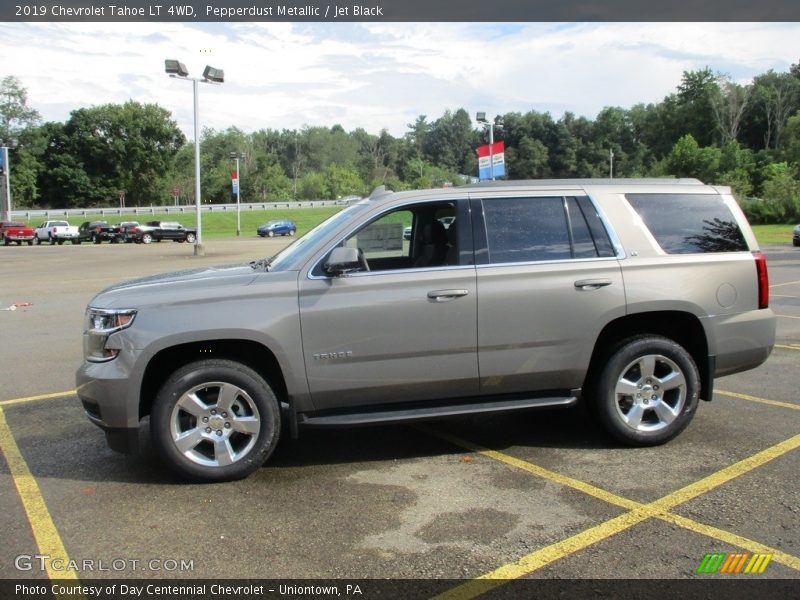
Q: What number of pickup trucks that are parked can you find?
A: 5